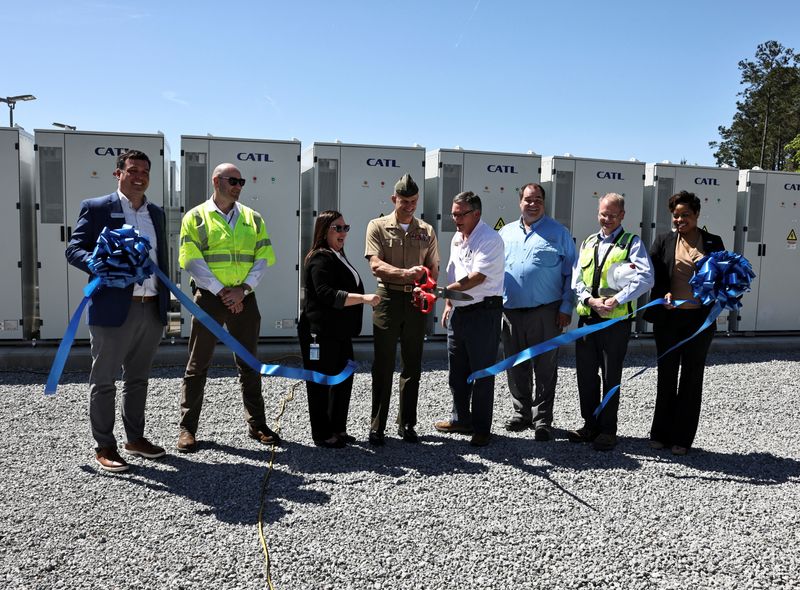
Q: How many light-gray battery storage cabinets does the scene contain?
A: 8